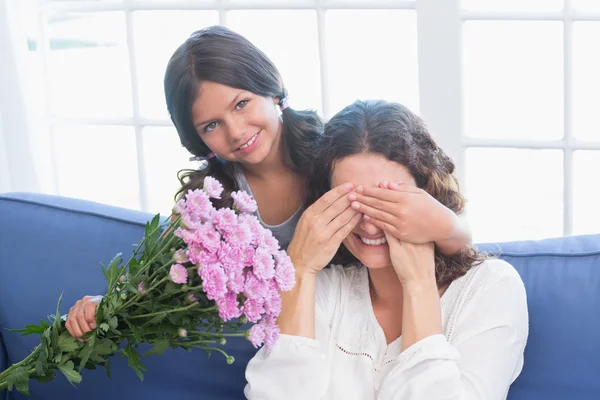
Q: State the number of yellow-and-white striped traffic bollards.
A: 0